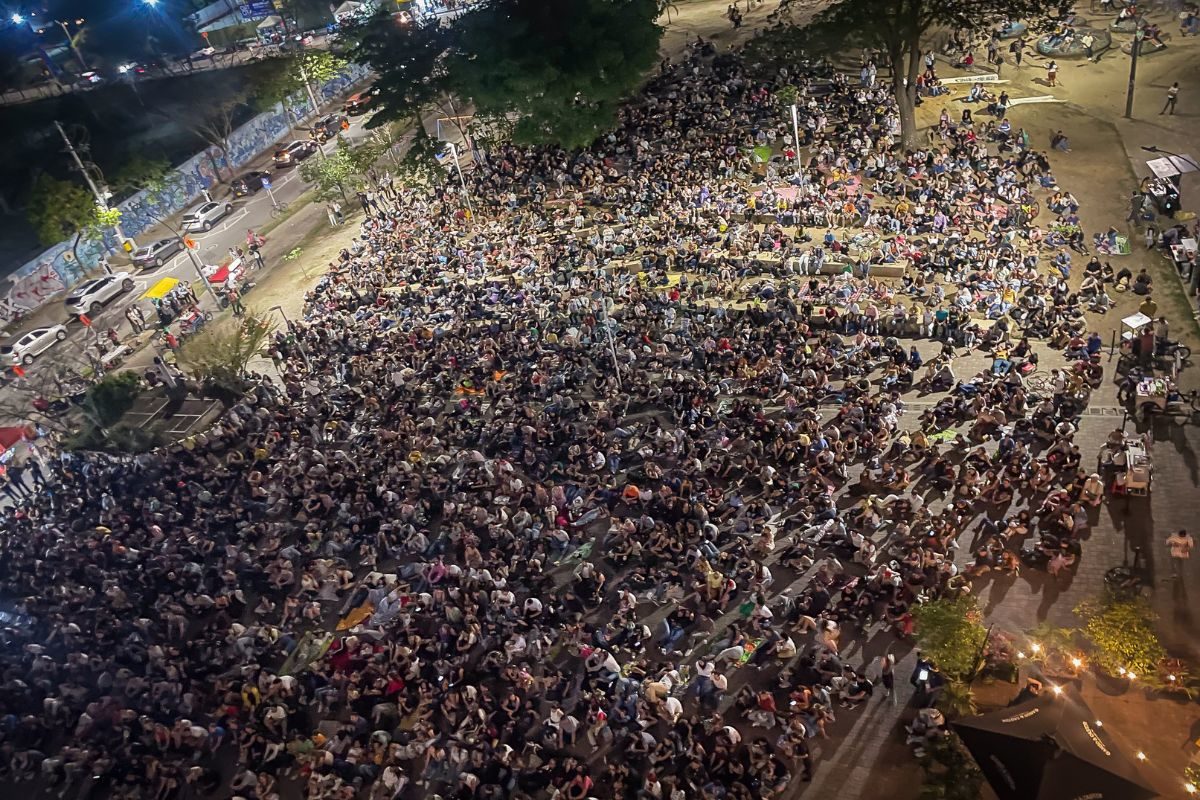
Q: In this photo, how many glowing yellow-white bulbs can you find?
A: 10